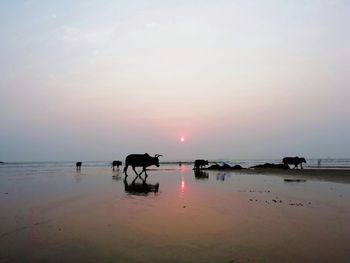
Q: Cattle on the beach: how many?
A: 5